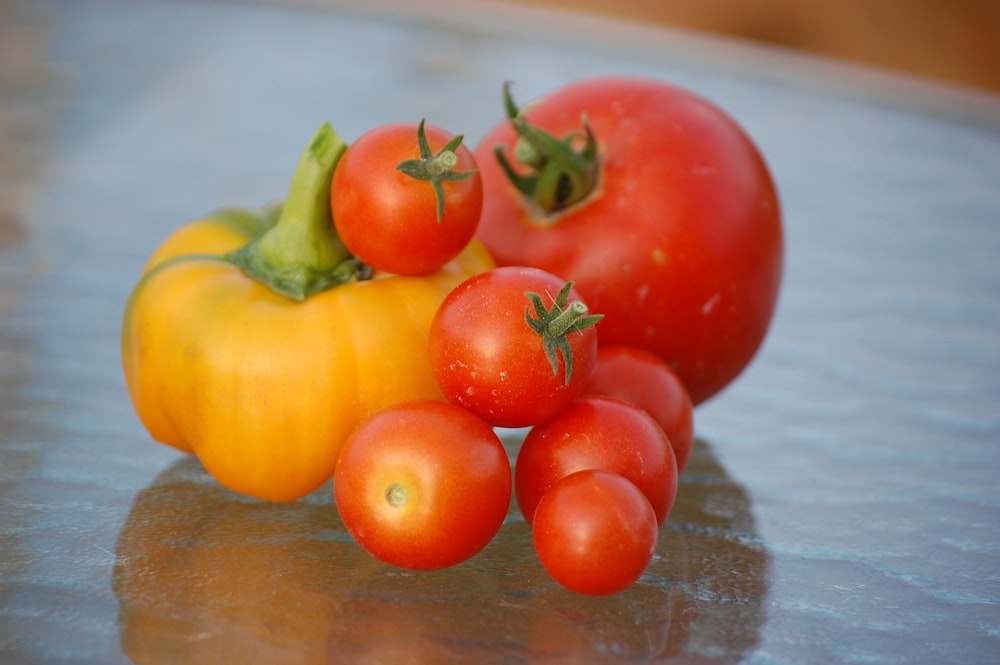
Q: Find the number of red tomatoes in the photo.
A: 7